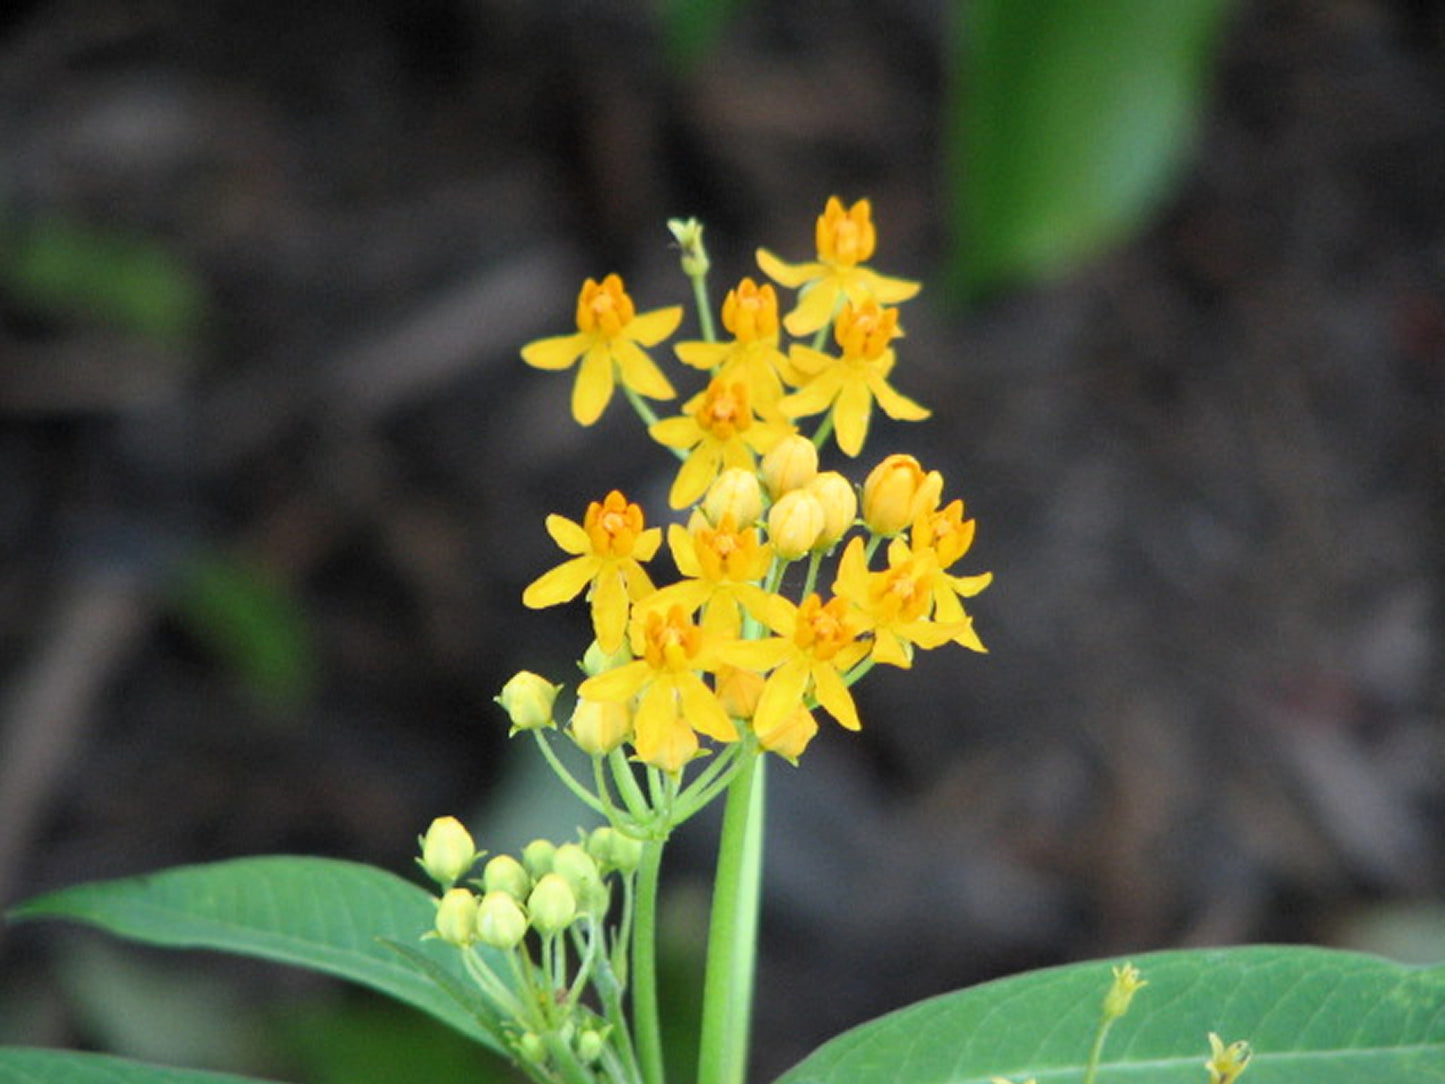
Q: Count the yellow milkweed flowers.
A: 11